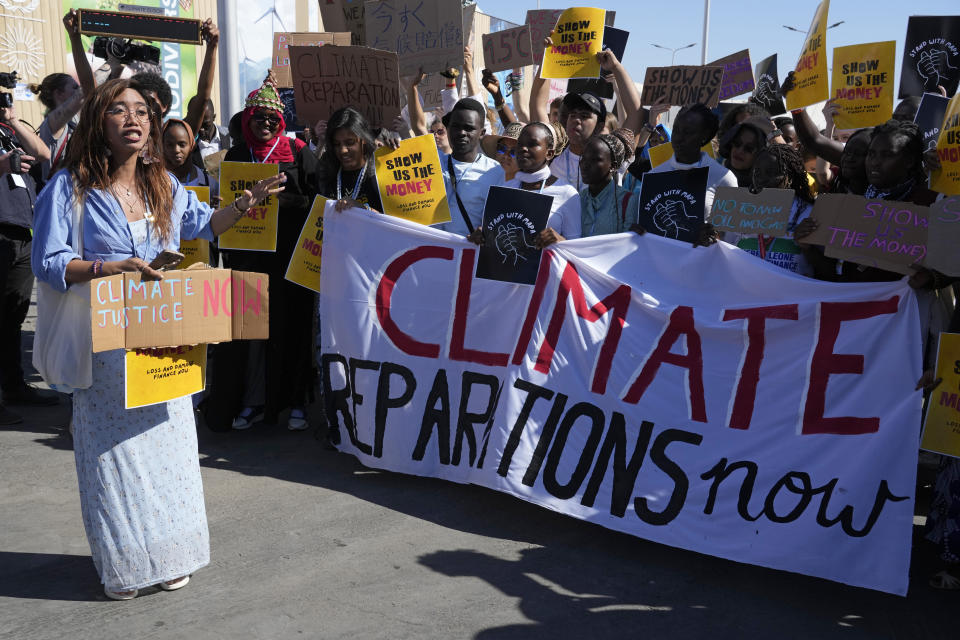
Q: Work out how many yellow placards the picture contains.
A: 11